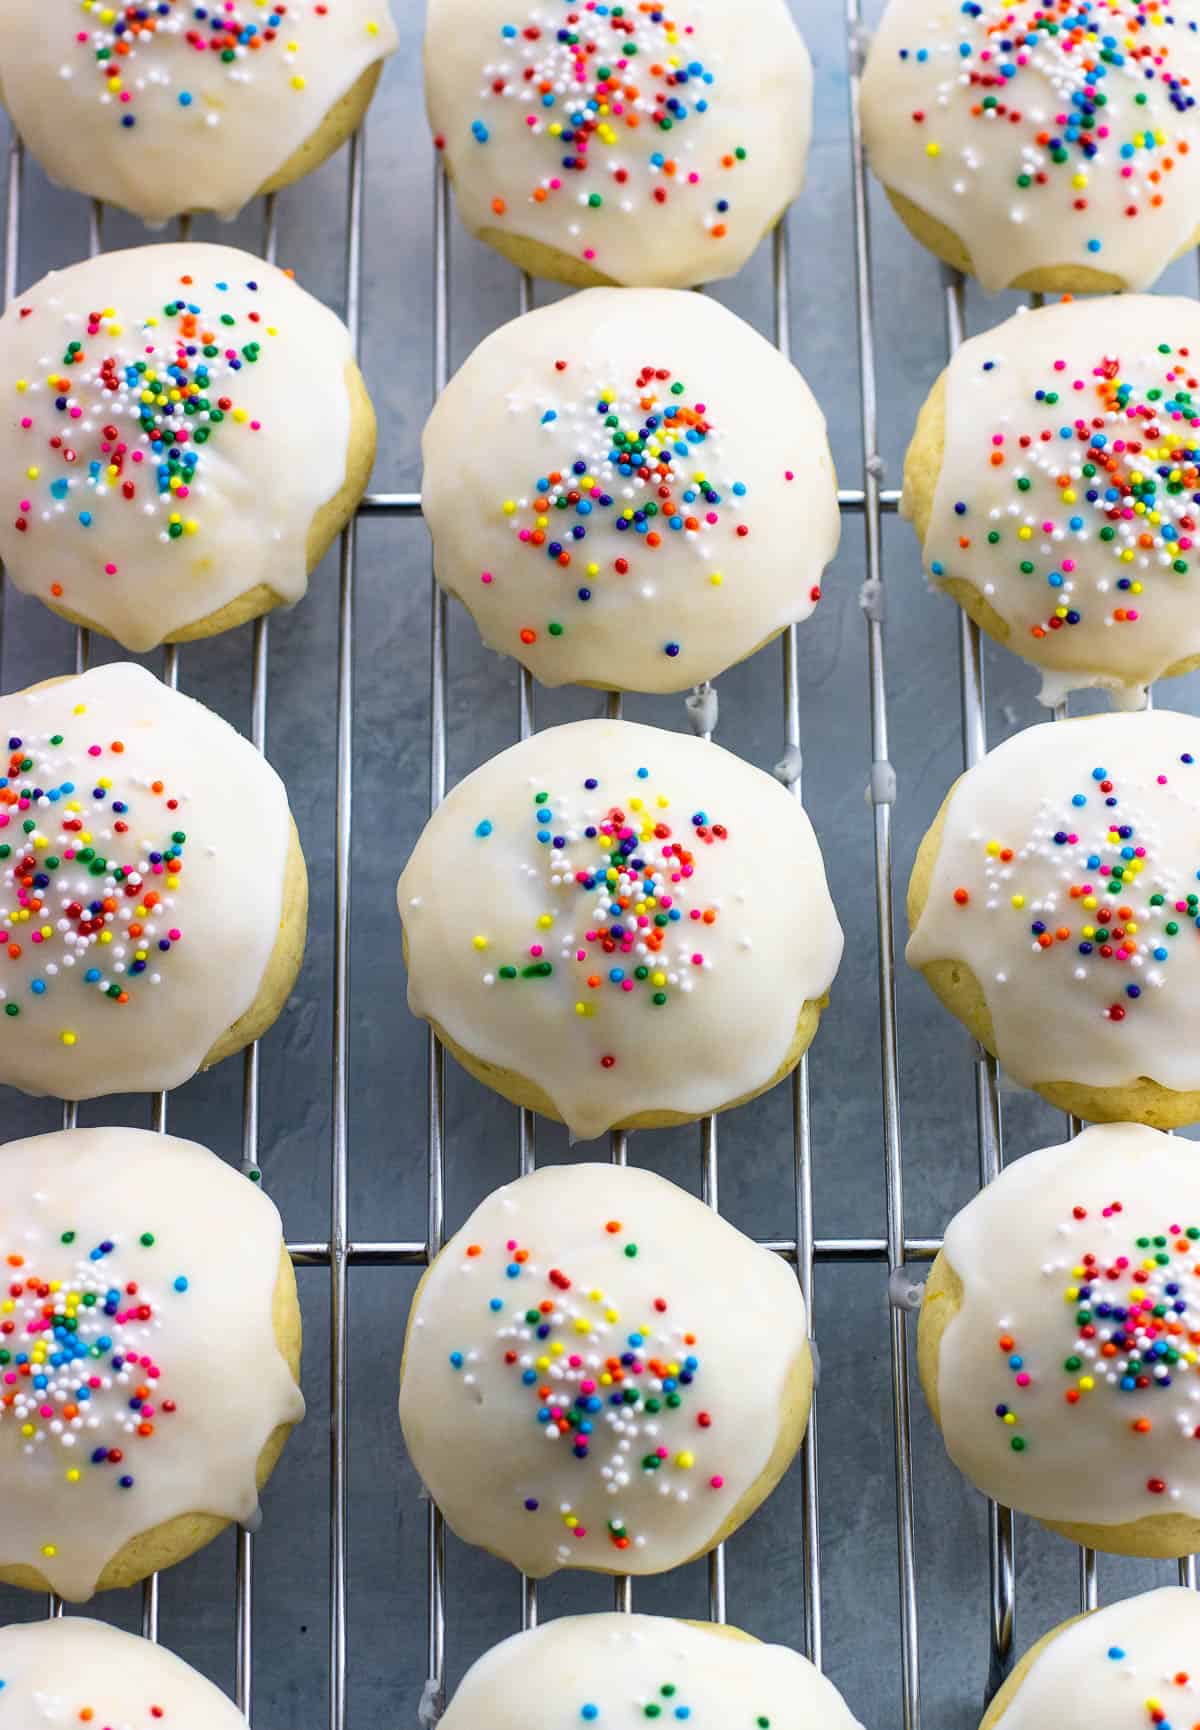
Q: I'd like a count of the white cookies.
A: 15